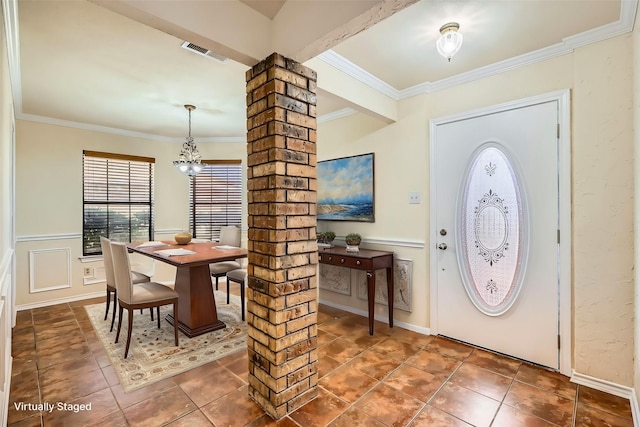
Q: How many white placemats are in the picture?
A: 4